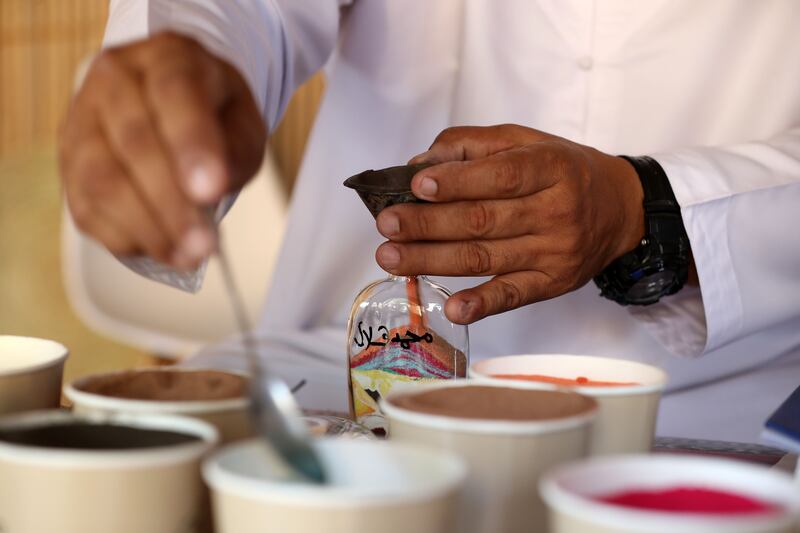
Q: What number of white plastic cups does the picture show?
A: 7